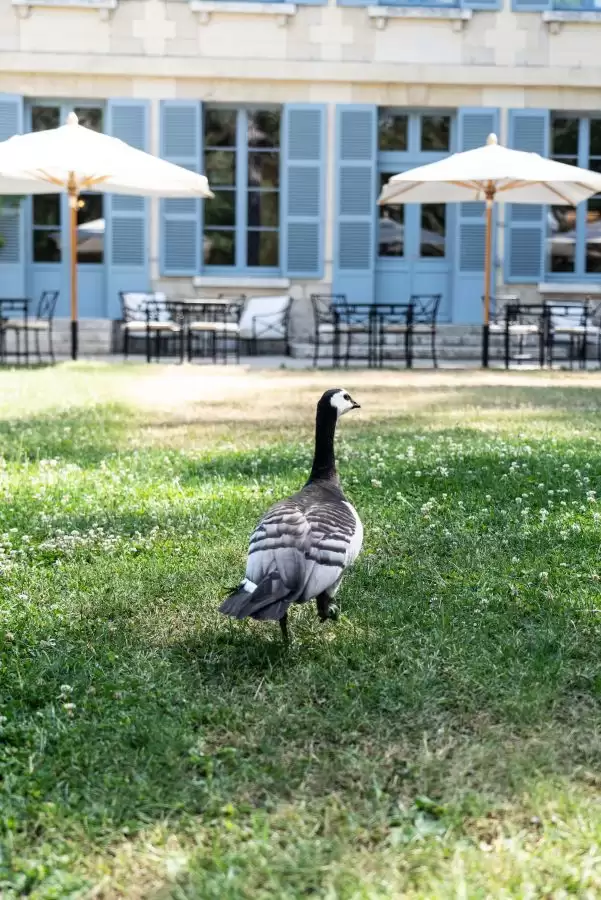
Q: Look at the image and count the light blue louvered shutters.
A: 7